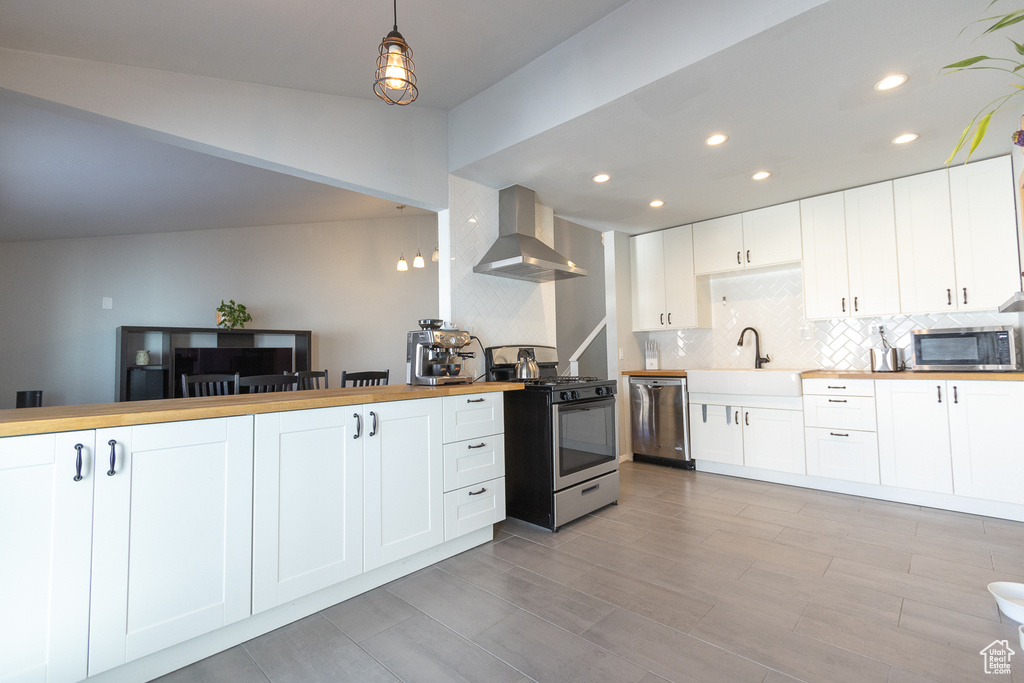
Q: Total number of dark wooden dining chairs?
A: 4